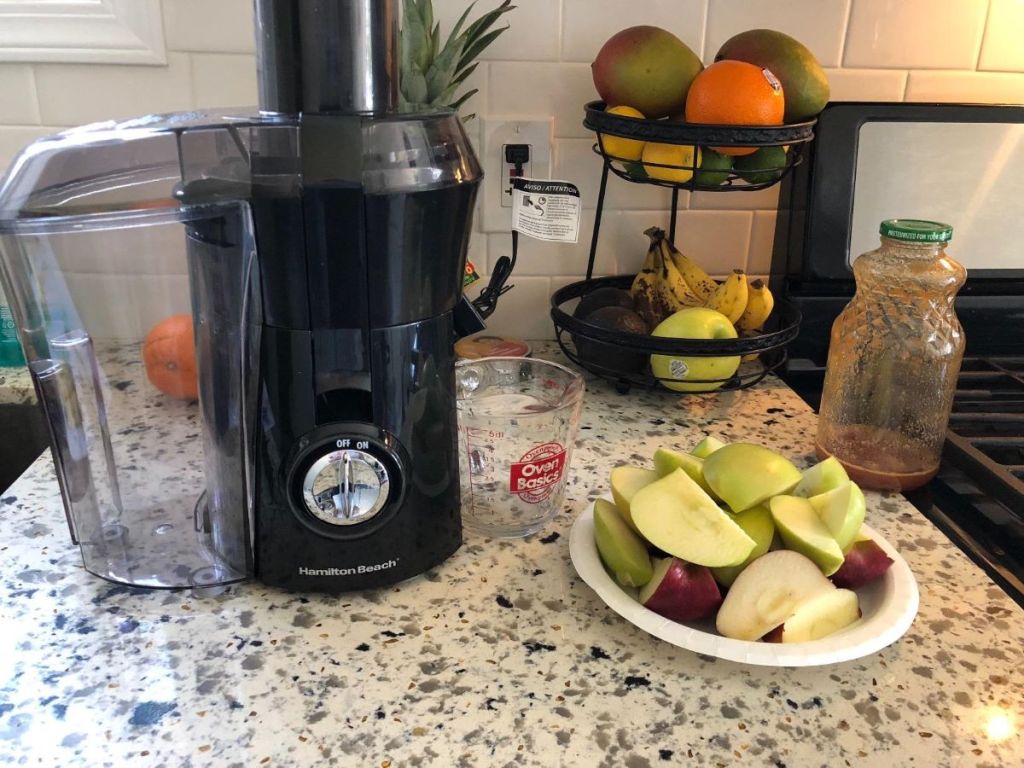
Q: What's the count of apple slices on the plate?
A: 14